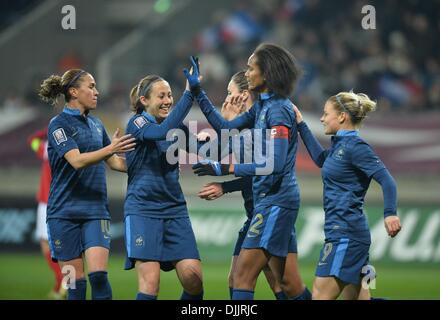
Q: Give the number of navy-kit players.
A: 5